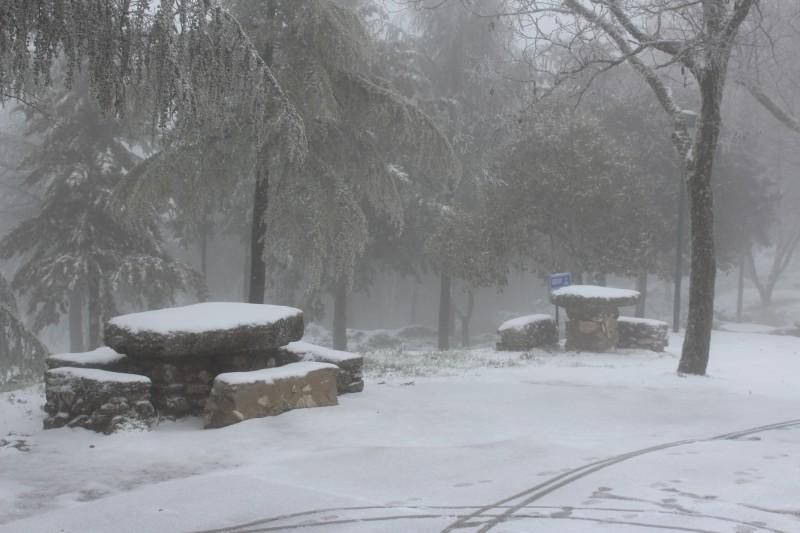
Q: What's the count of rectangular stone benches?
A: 6